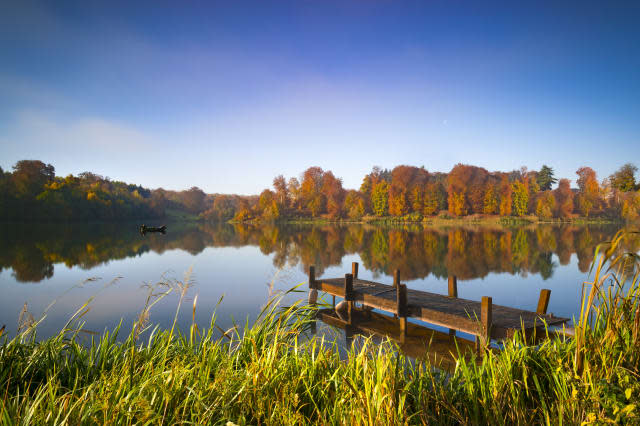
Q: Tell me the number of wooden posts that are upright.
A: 8